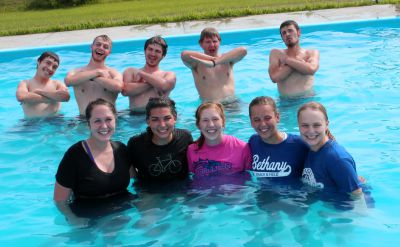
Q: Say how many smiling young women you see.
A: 5